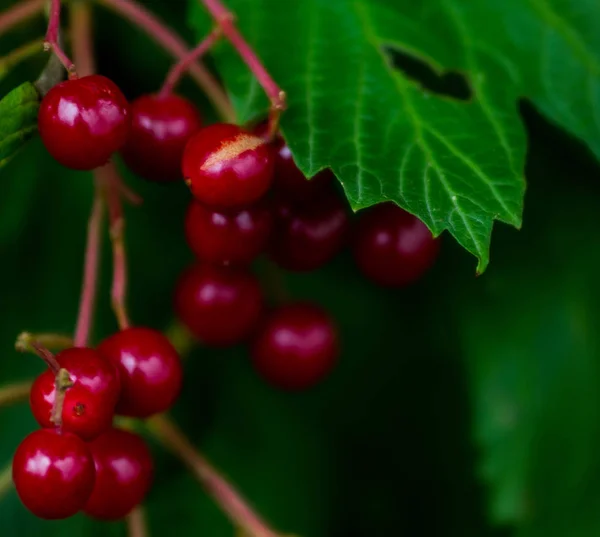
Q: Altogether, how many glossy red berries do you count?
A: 13